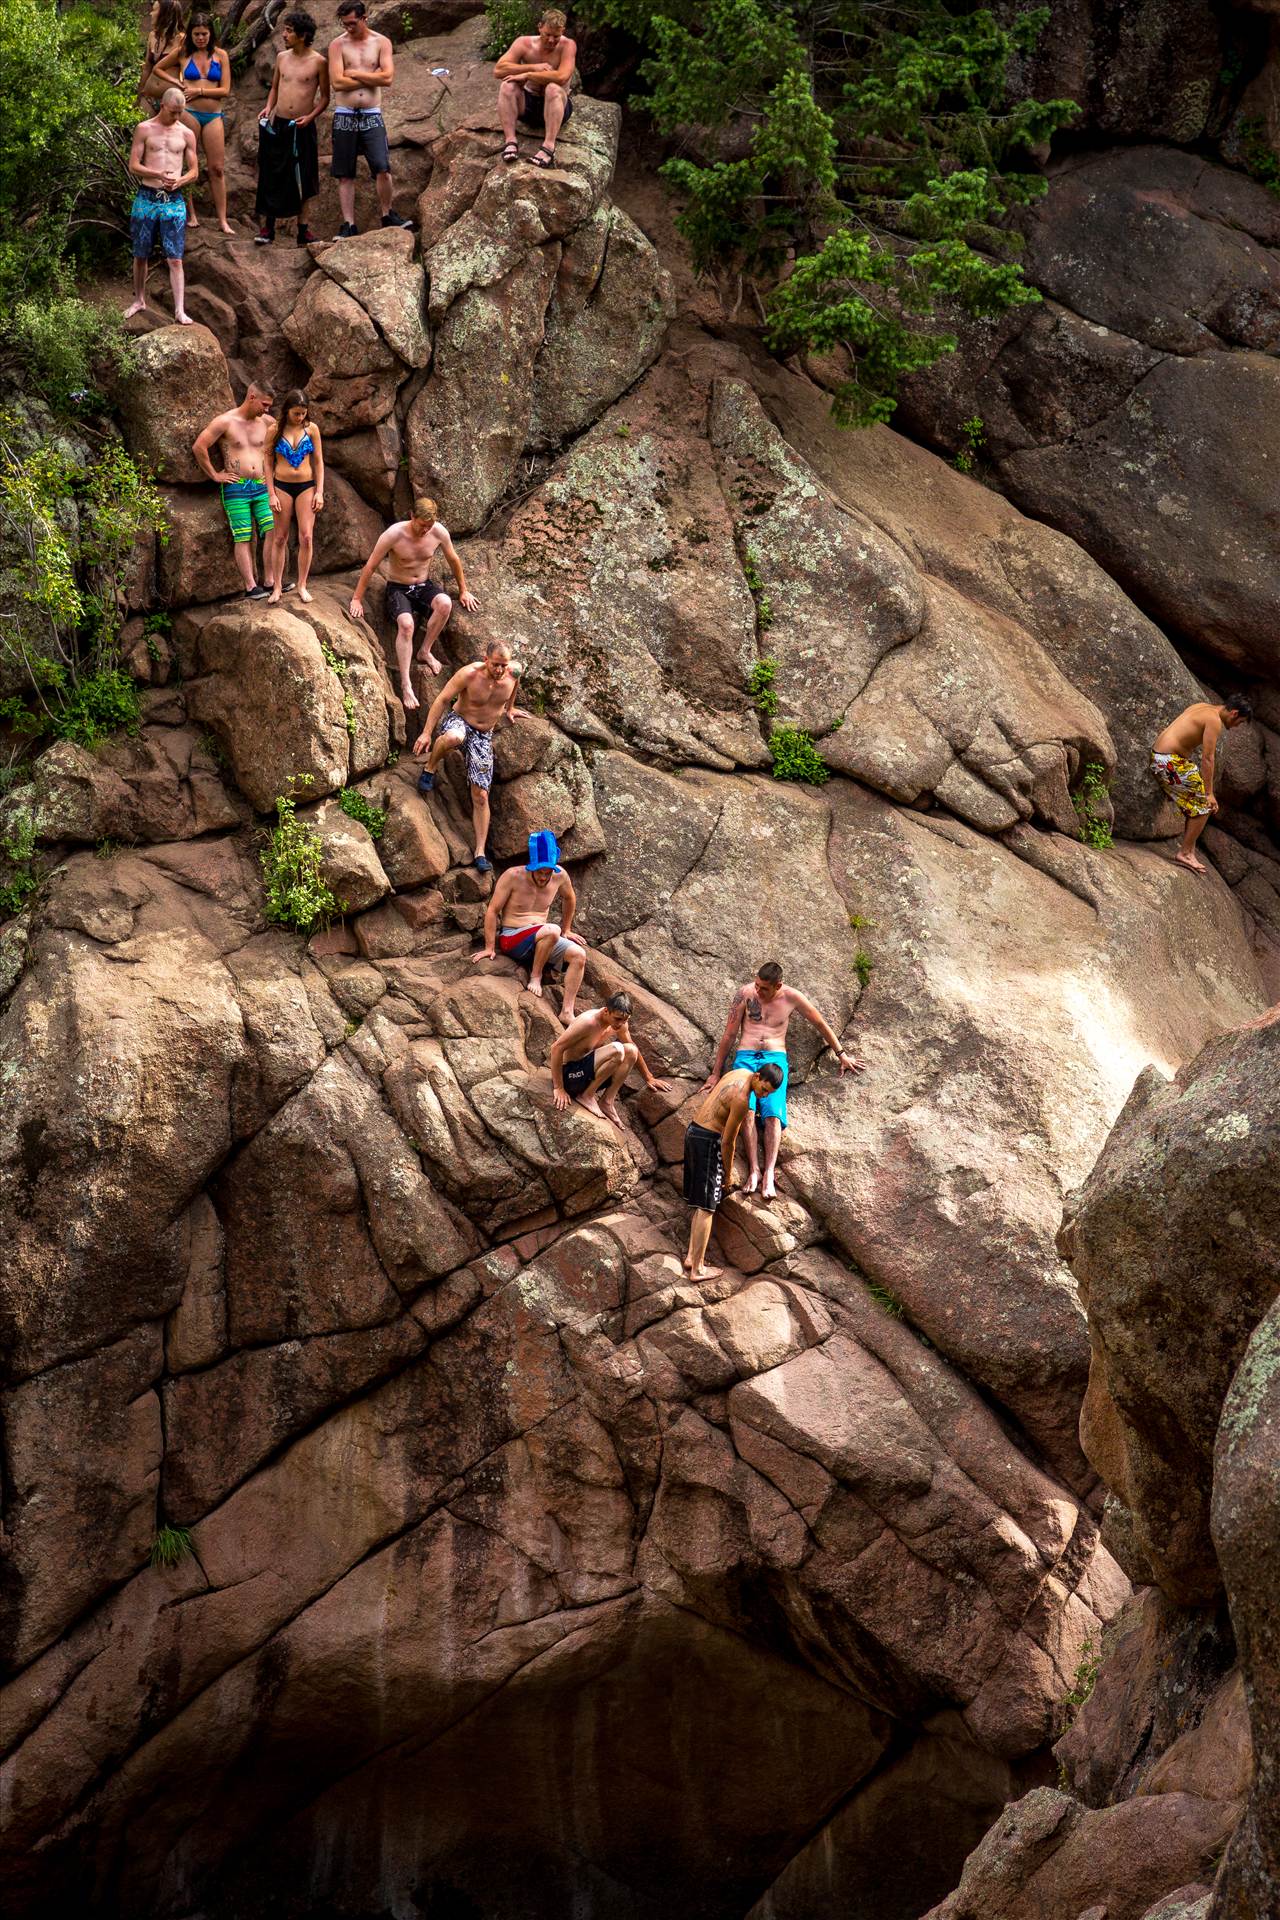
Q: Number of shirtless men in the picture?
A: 12